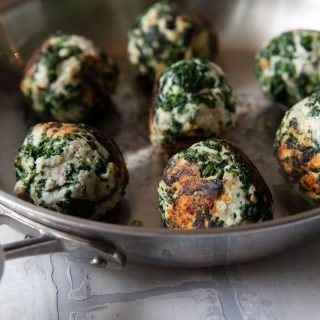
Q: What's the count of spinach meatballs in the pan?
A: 7